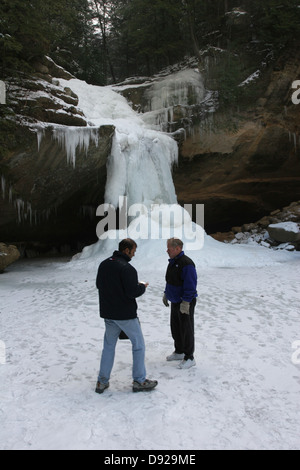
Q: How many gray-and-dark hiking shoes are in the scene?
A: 2